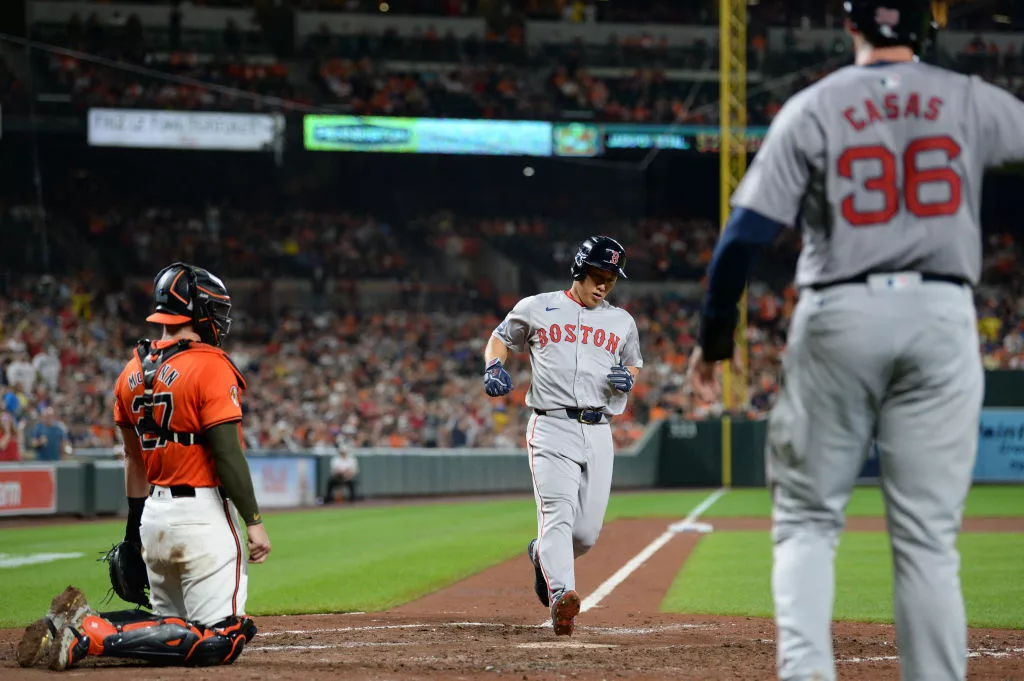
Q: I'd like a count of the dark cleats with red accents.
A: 2